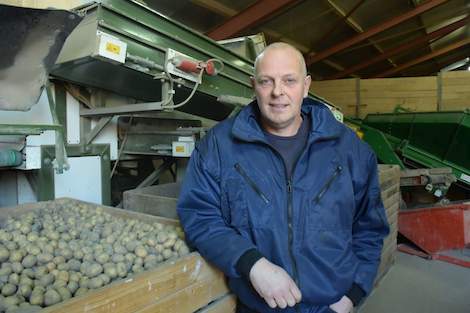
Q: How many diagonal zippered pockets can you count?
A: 2